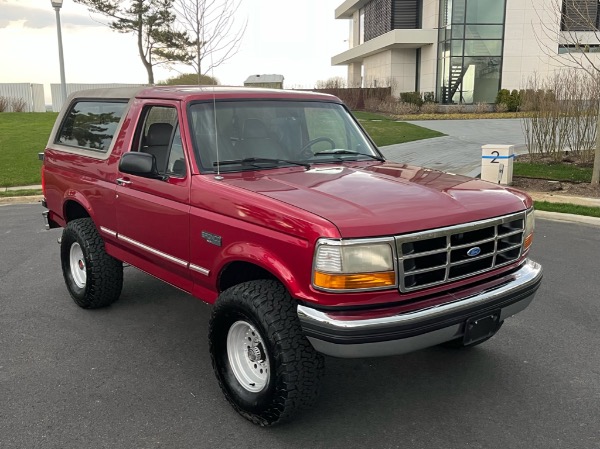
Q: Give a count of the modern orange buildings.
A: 0